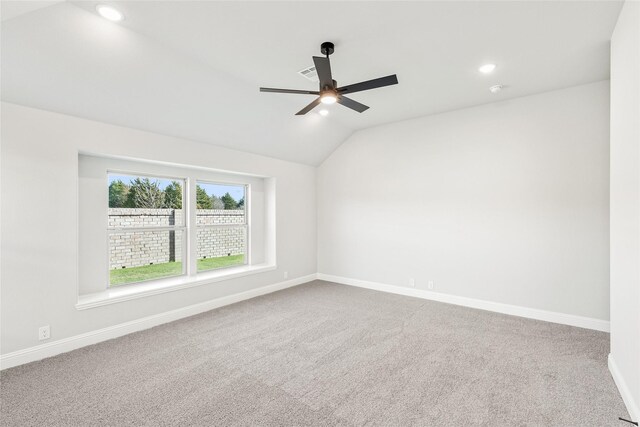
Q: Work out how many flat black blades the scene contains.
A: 5